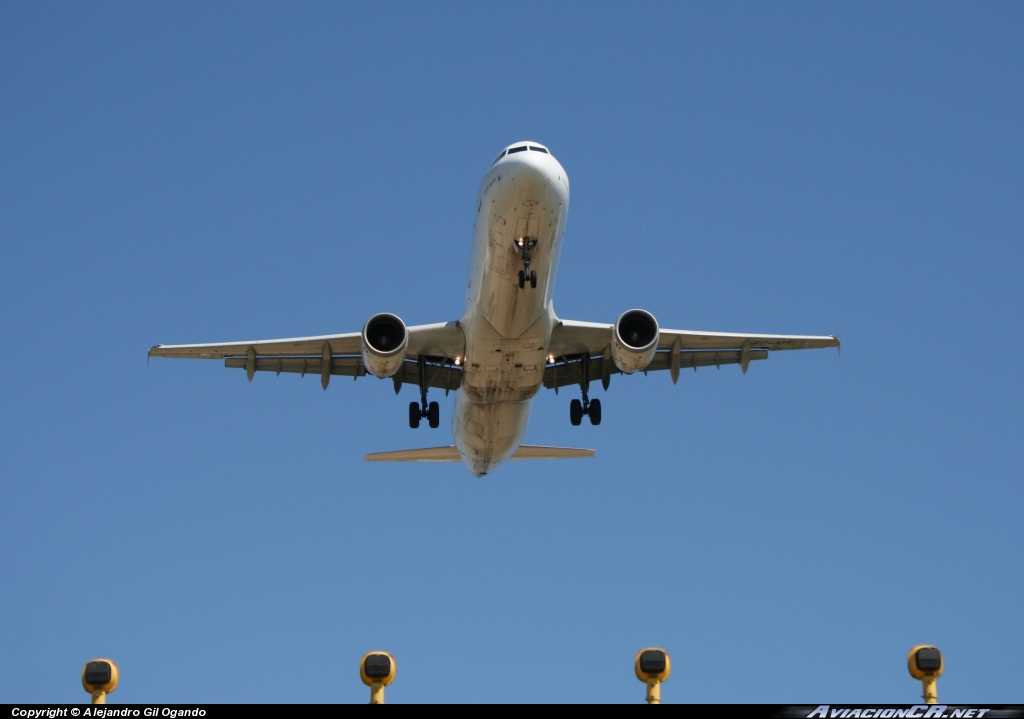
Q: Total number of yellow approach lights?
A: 4